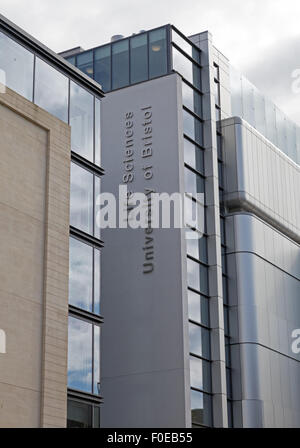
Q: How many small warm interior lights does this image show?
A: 2